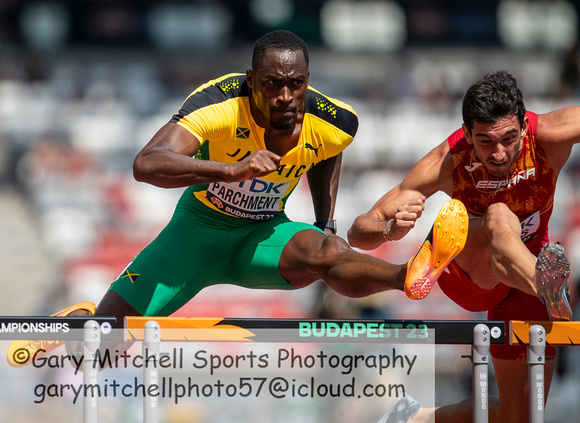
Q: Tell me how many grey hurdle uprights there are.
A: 4